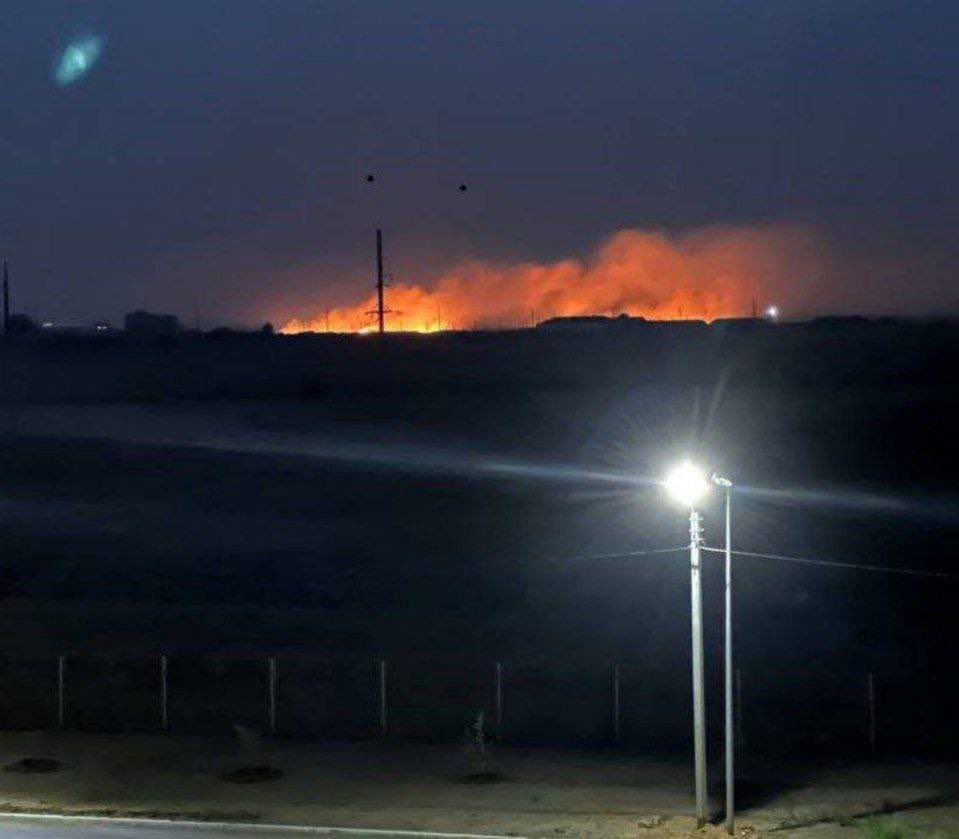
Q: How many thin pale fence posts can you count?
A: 8